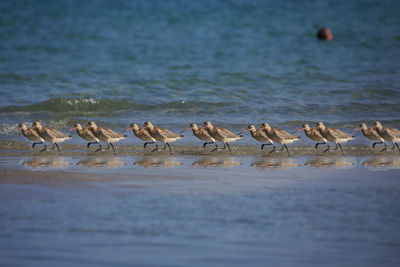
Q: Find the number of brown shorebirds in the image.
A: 14